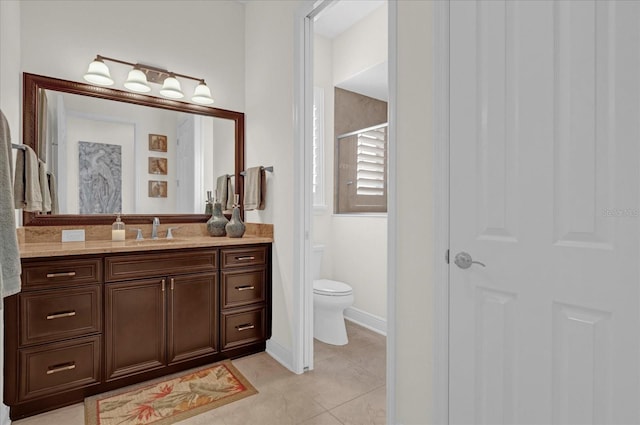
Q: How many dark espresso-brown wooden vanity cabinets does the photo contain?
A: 1